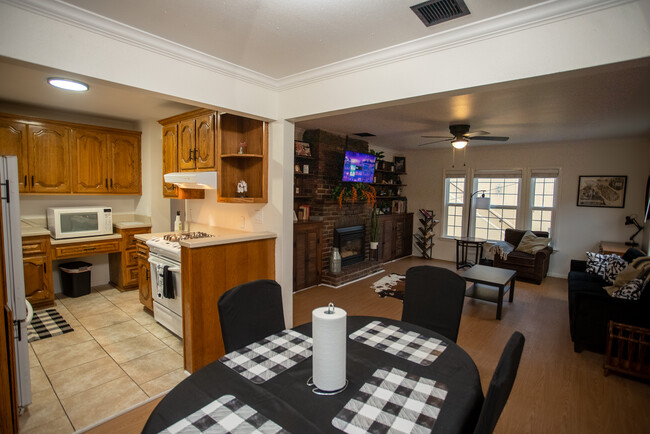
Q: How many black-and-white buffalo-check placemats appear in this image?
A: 4